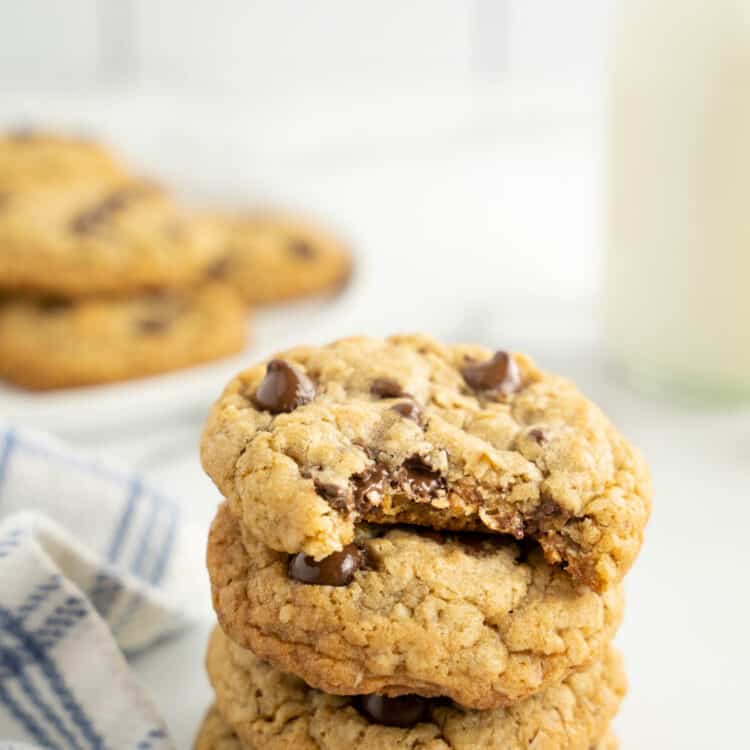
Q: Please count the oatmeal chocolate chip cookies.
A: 8